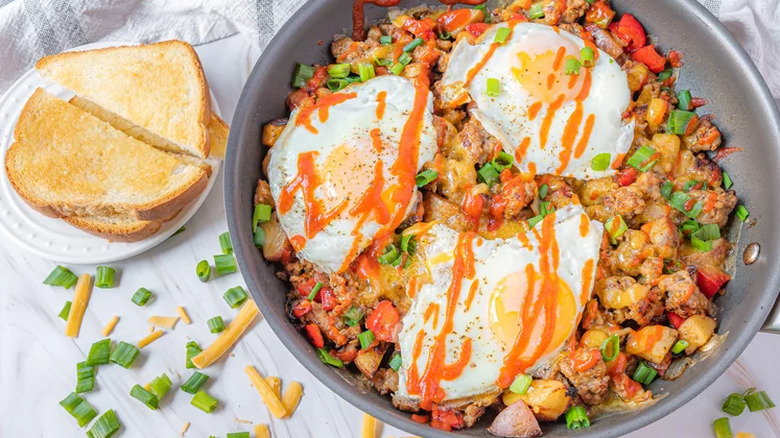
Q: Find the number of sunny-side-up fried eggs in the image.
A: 3